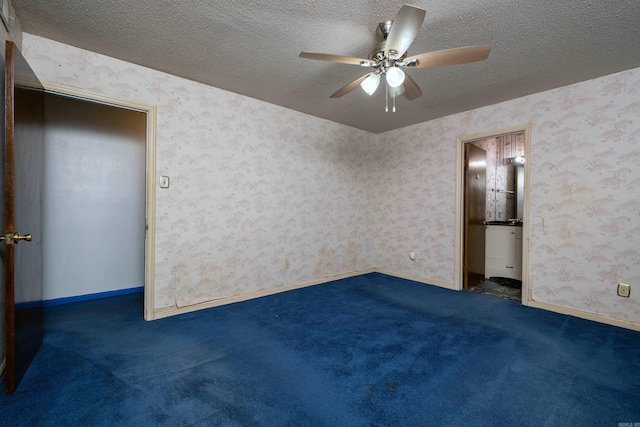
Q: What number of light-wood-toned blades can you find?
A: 5